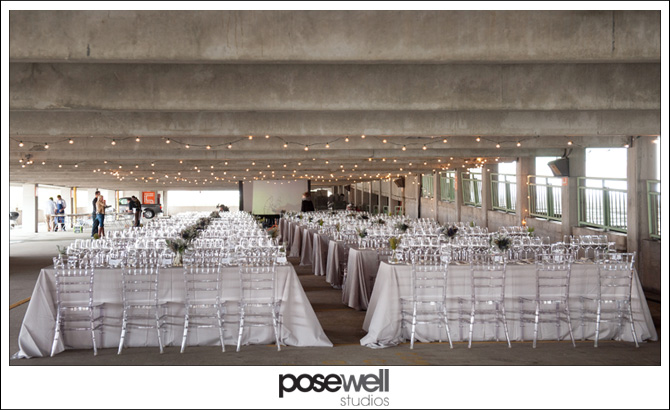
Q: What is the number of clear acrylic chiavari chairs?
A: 8